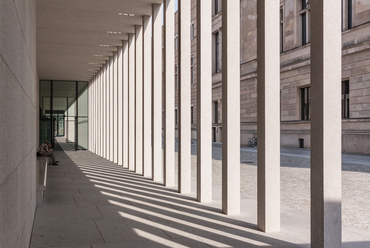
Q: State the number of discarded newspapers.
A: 0